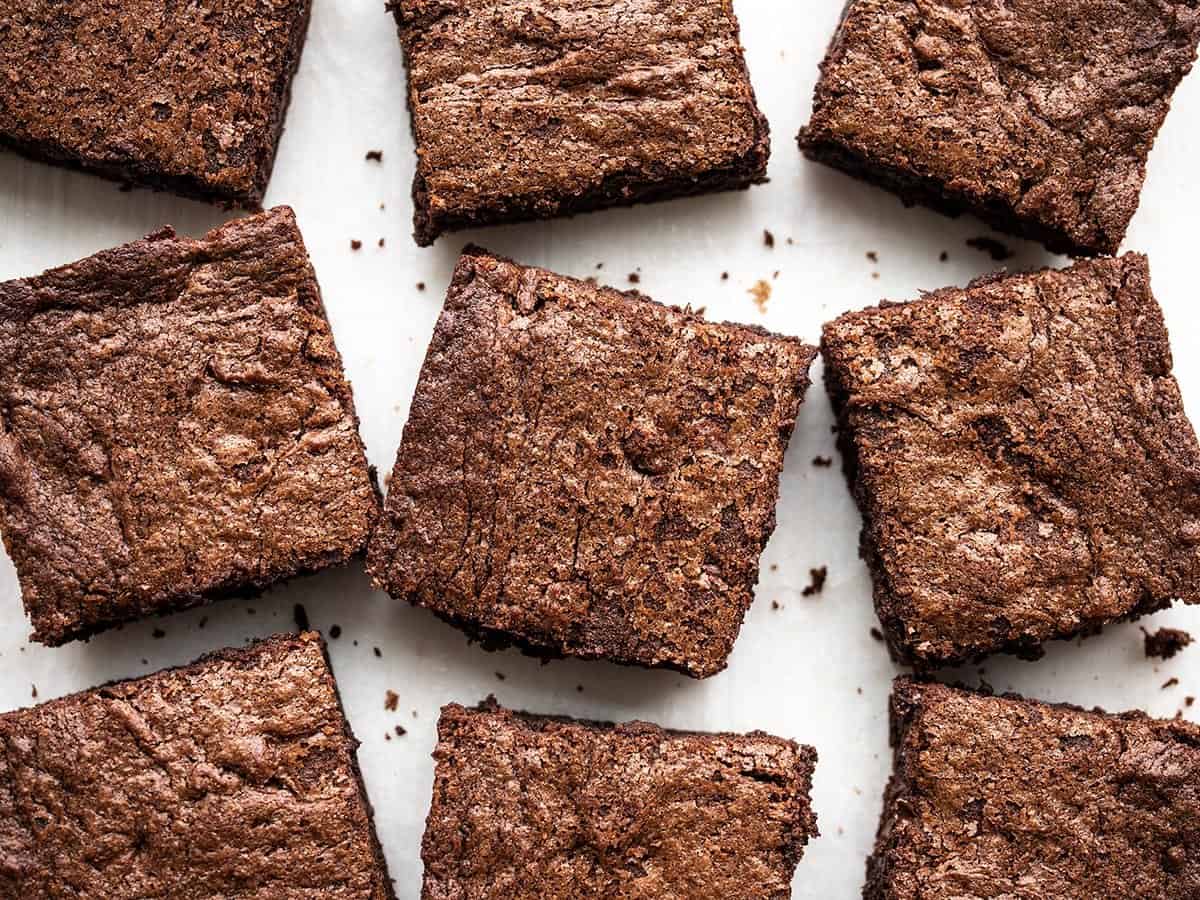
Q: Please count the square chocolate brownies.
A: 9